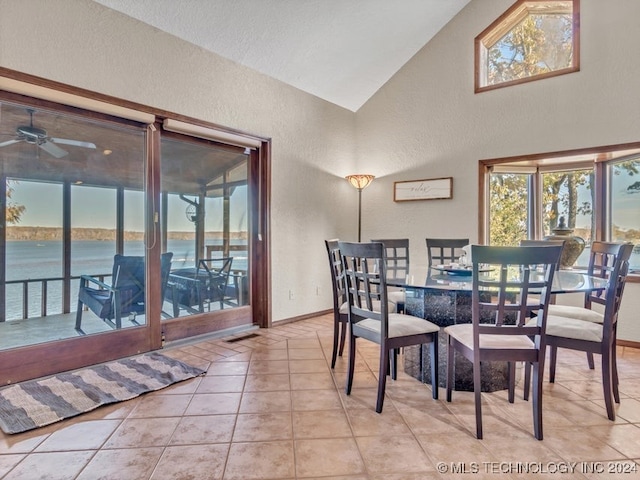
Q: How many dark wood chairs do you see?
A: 8